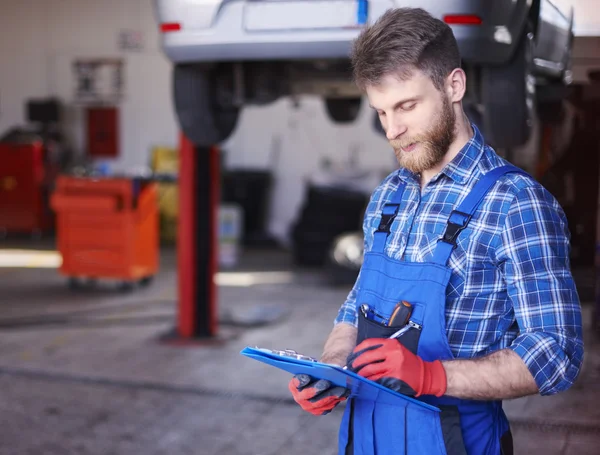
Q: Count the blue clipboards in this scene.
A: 1